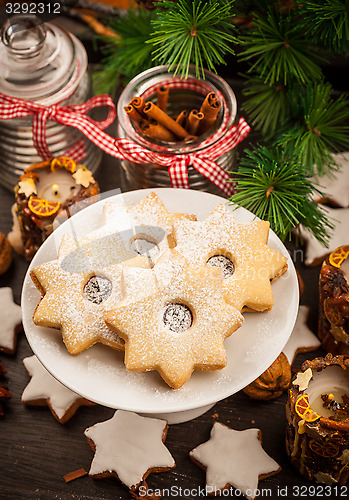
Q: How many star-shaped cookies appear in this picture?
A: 11